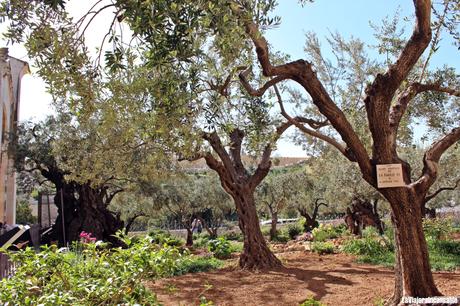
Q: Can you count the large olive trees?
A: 3